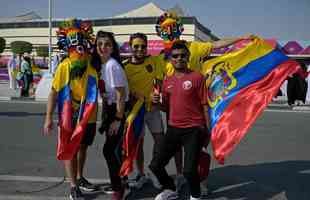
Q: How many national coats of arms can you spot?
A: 1